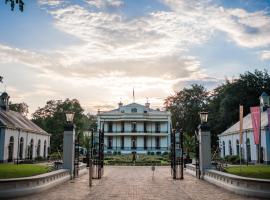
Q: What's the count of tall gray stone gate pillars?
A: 2